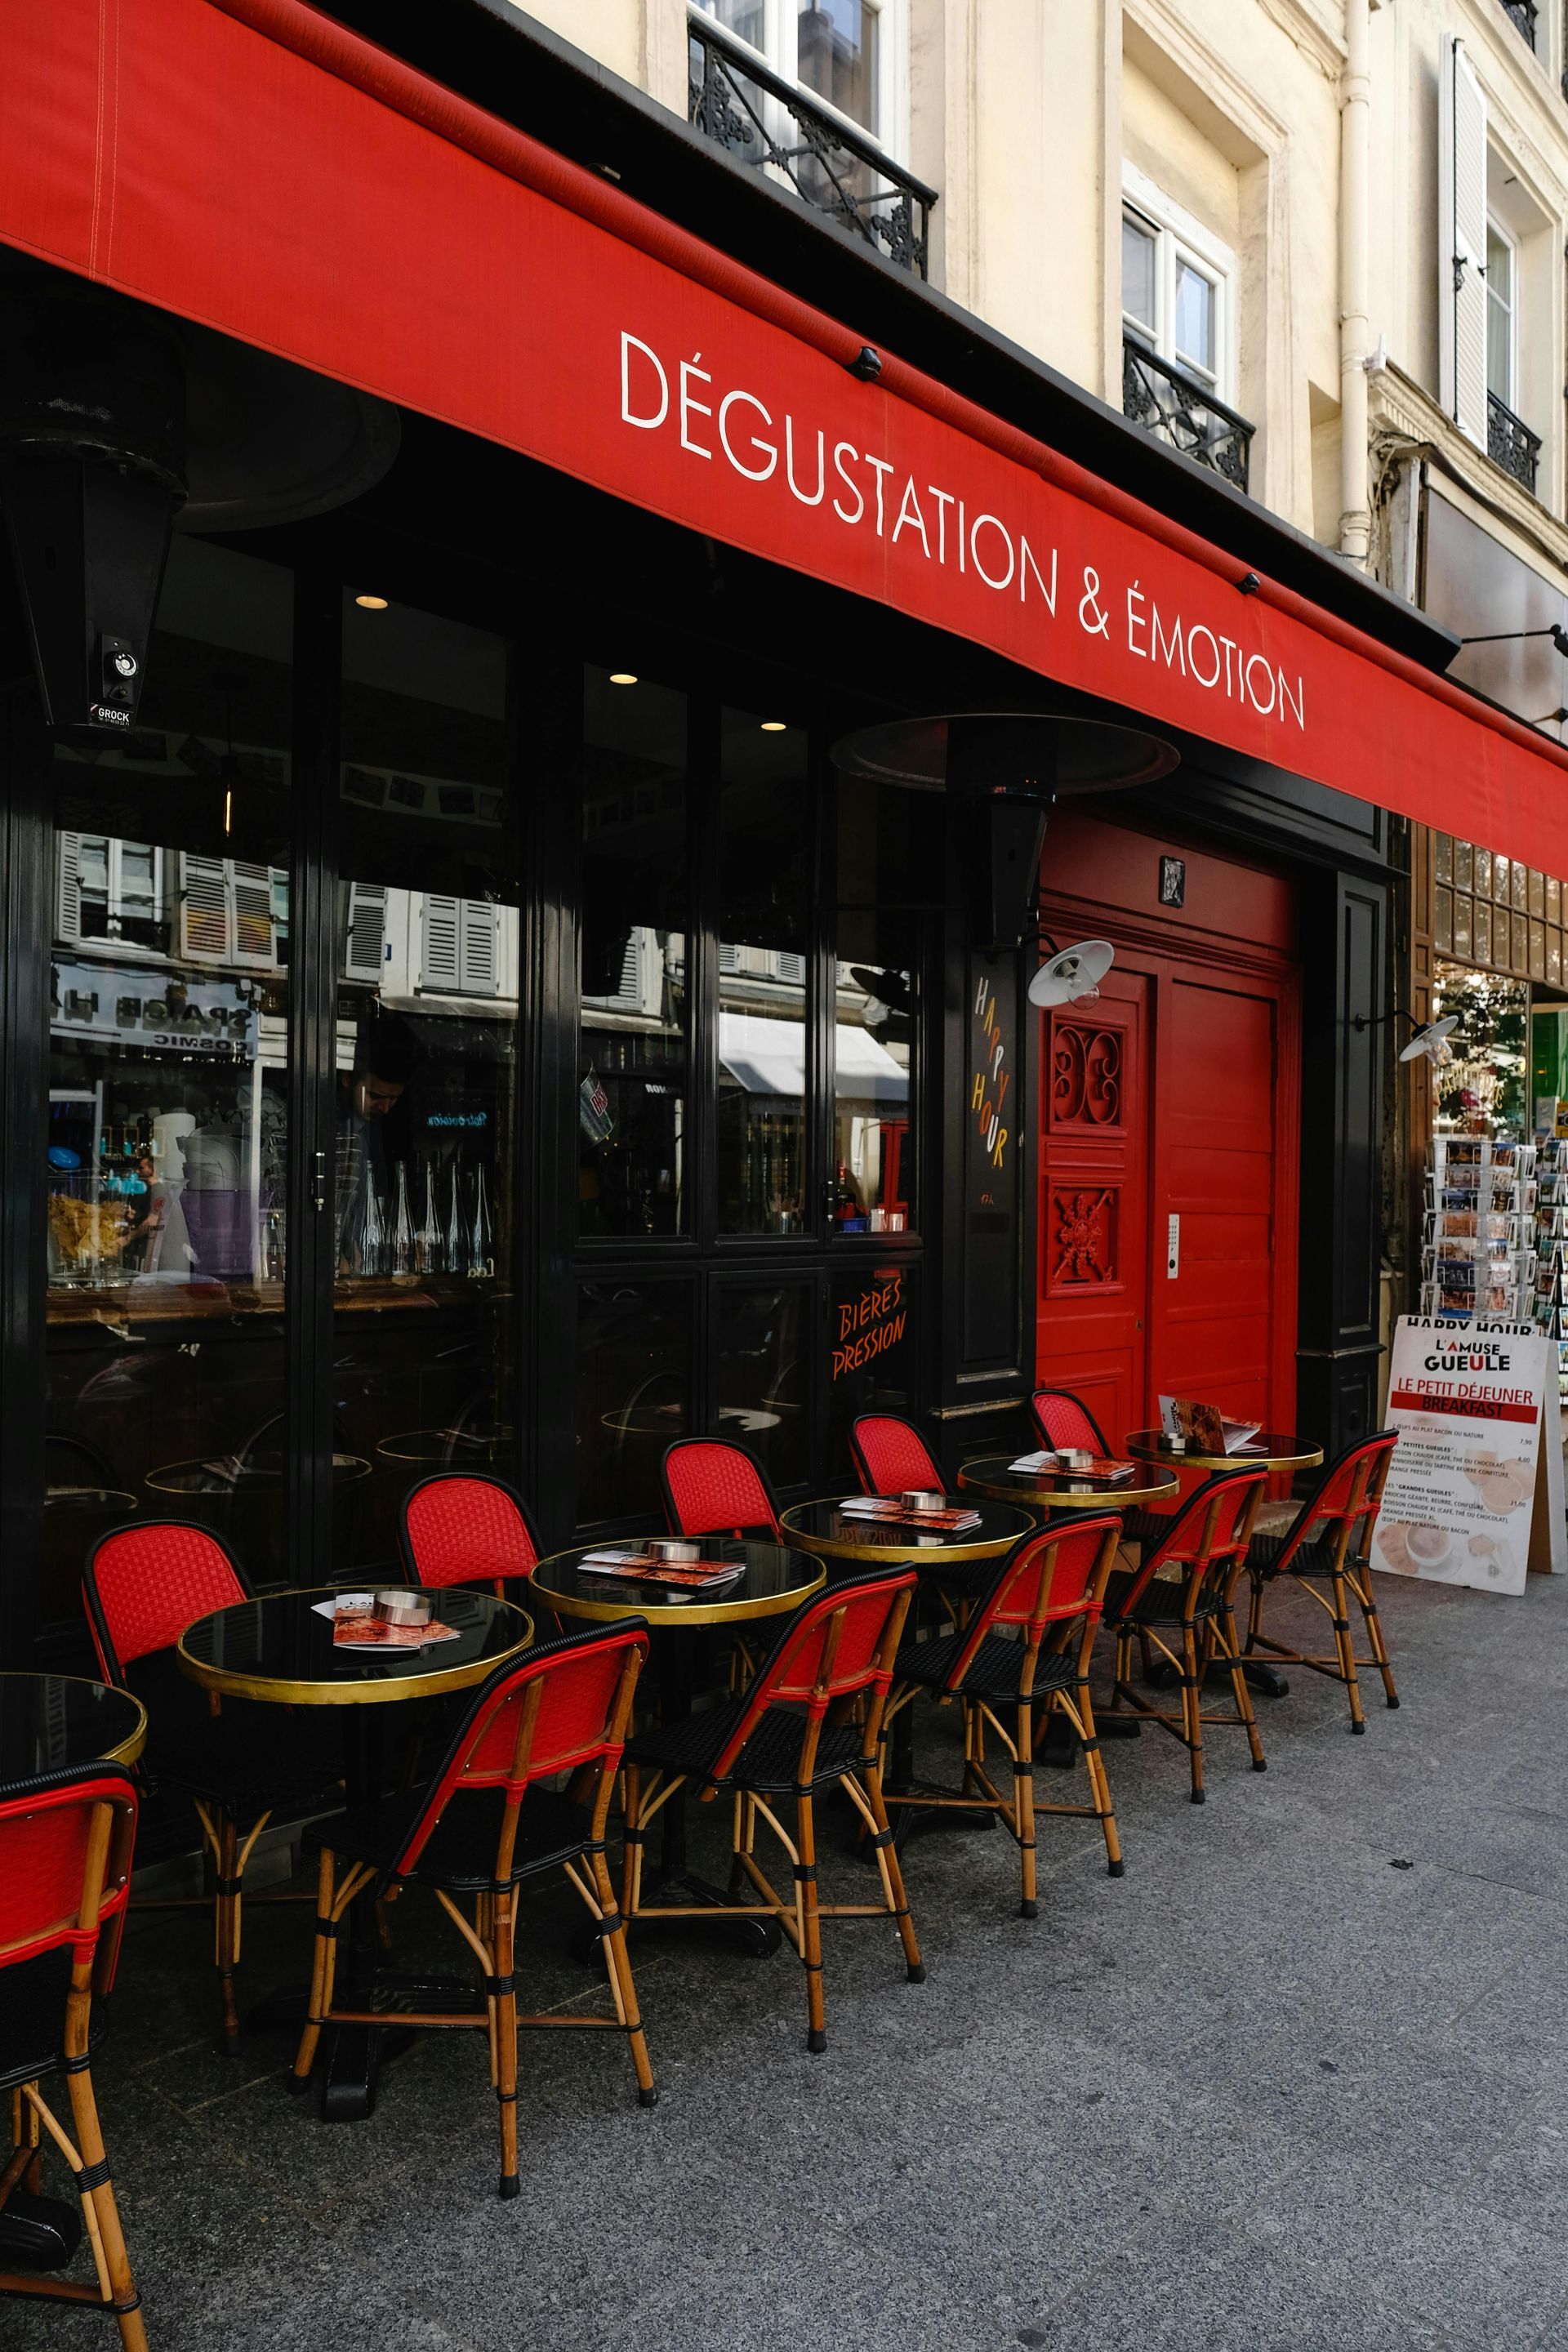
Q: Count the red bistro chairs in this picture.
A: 11